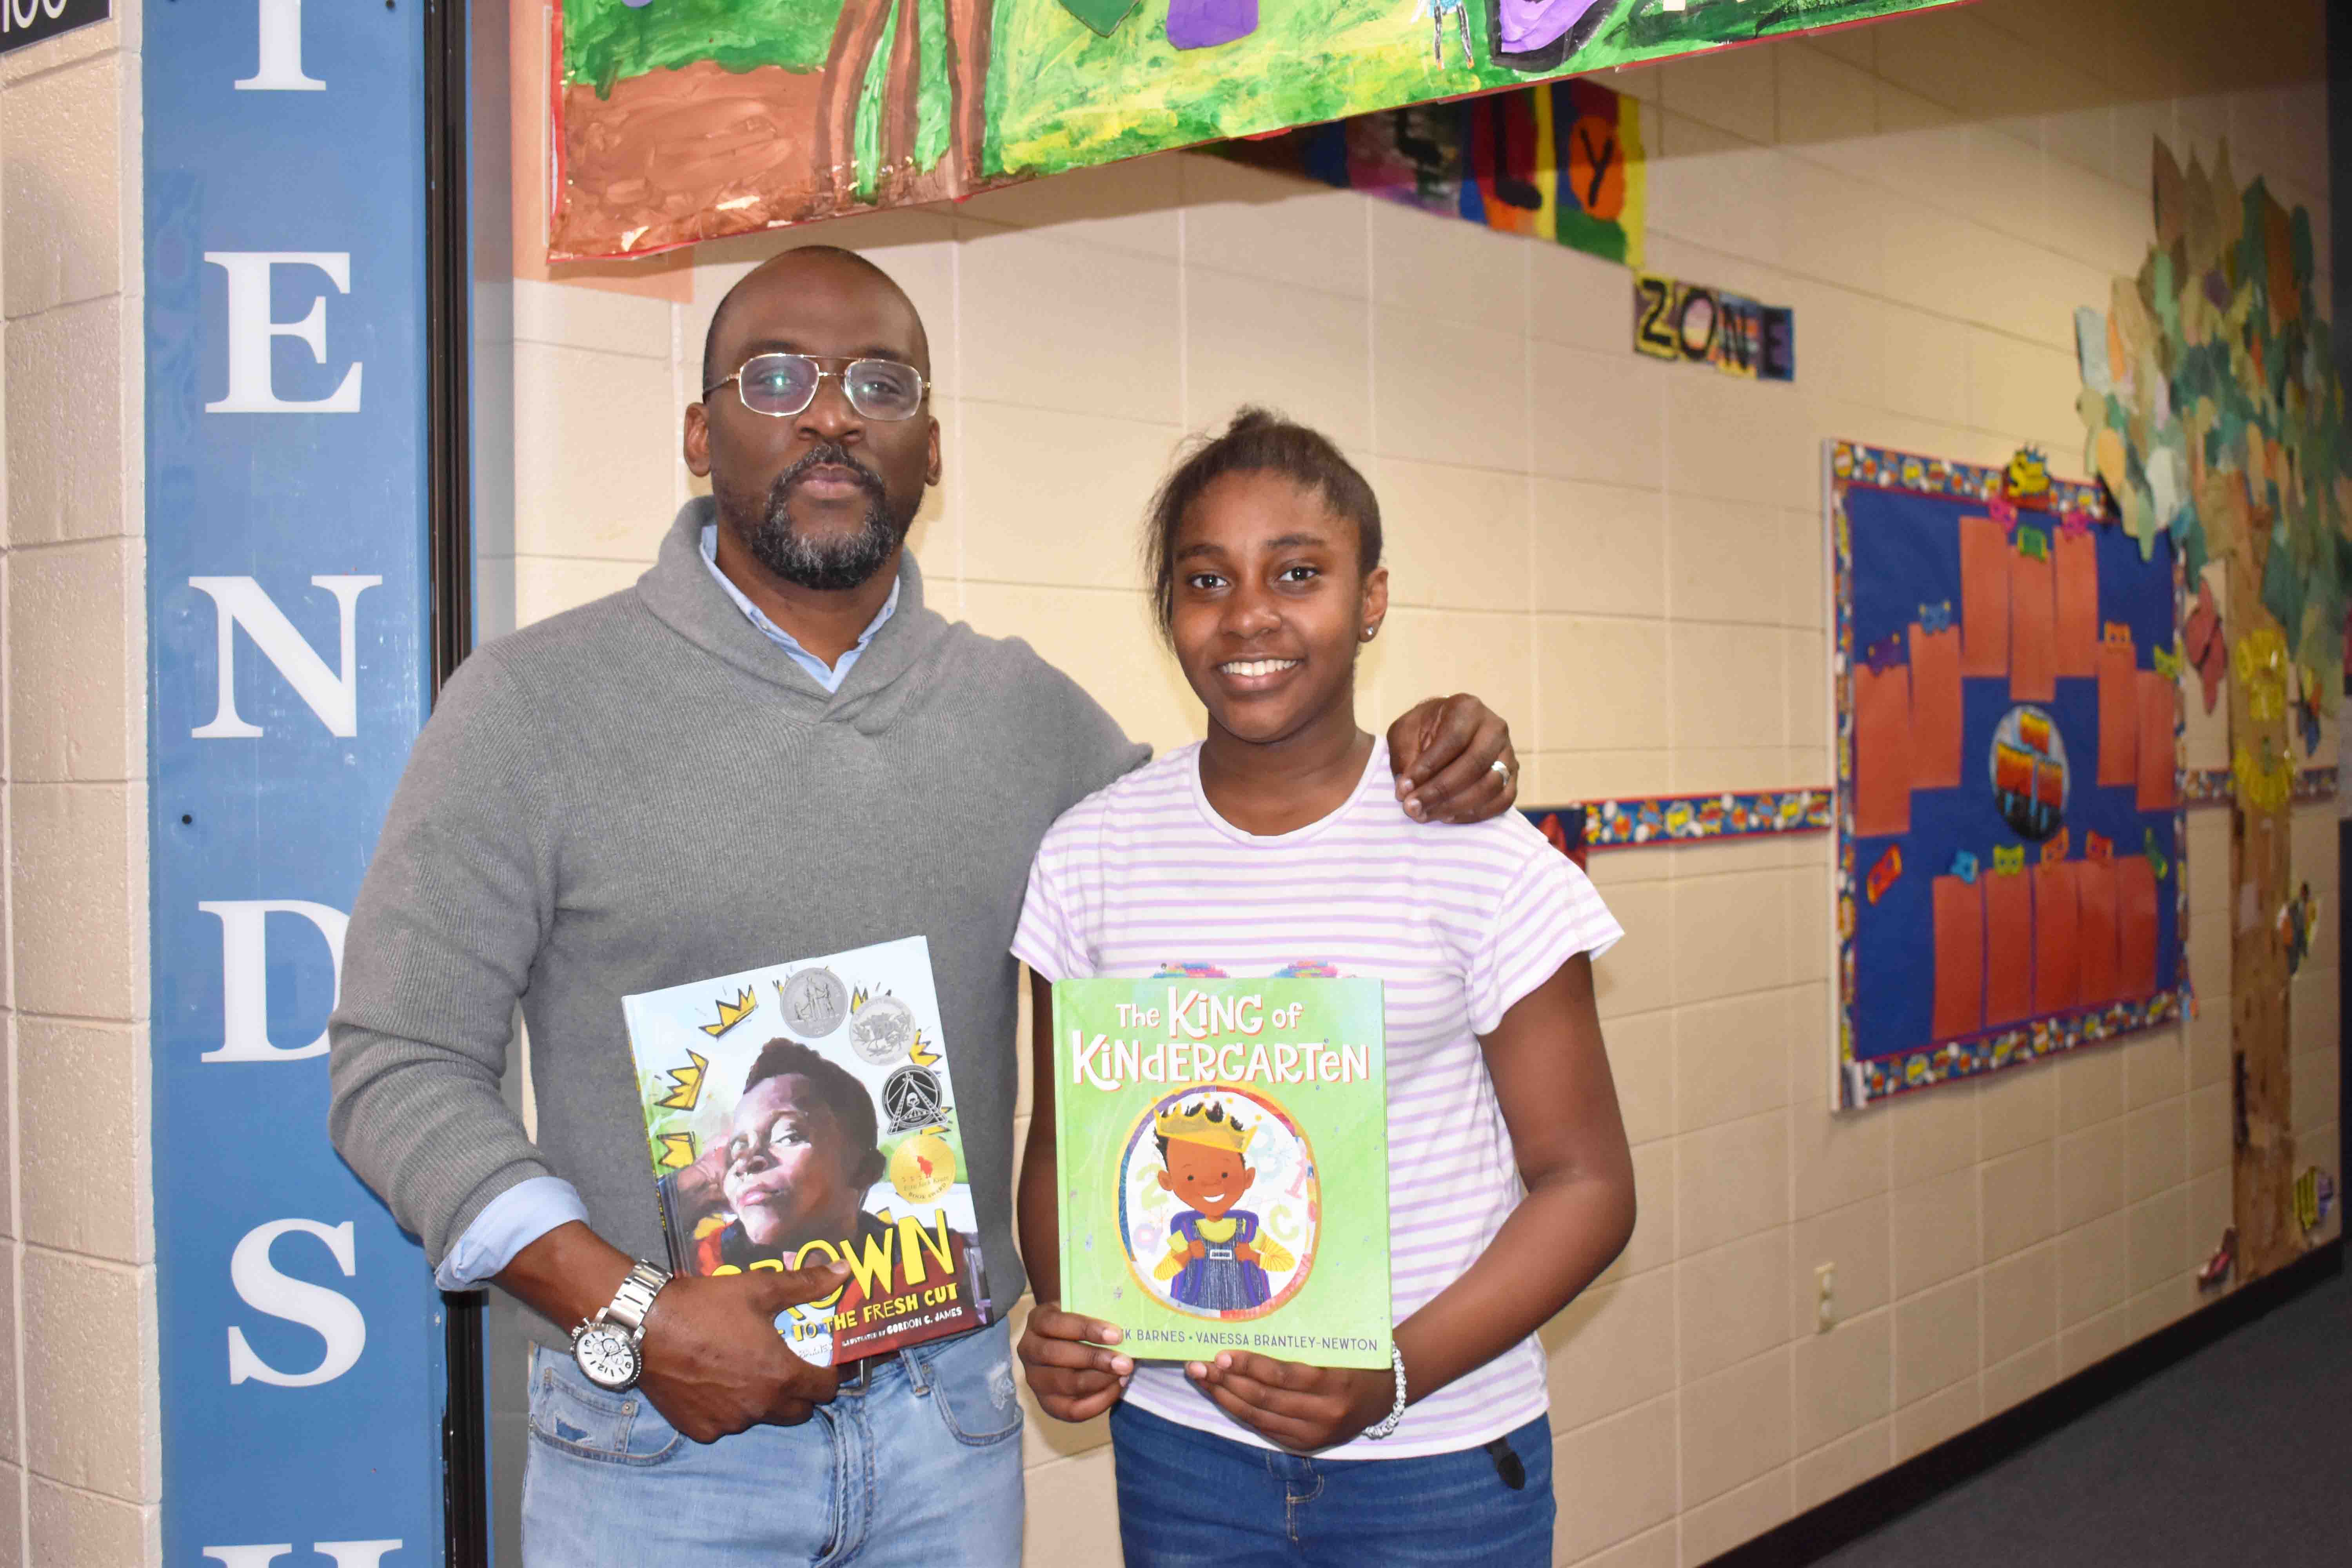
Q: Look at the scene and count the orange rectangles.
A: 12